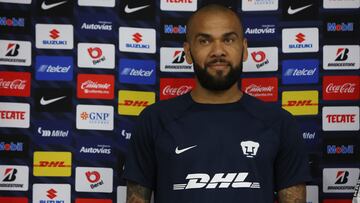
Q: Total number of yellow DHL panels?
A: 3